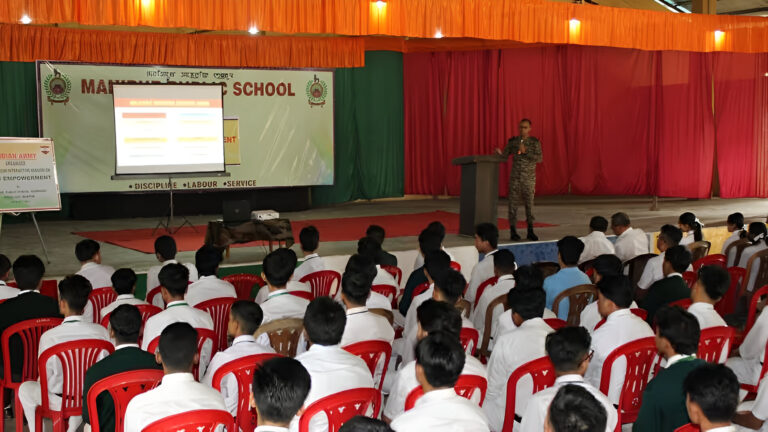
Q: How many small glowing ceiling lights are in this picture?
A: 7